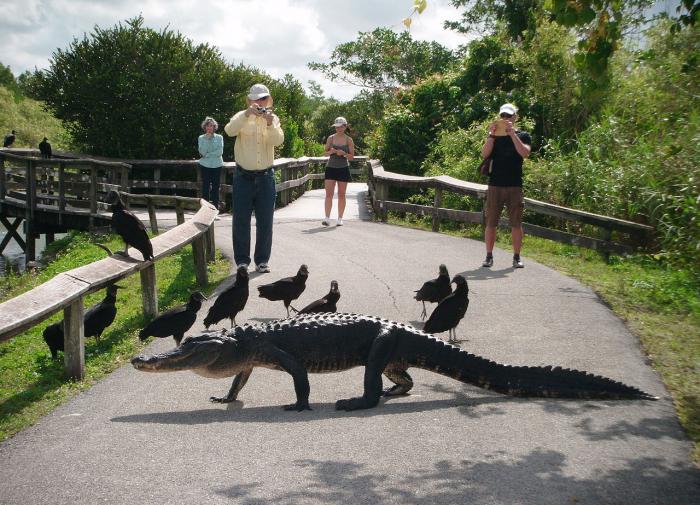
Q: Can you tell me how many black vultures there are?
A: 11